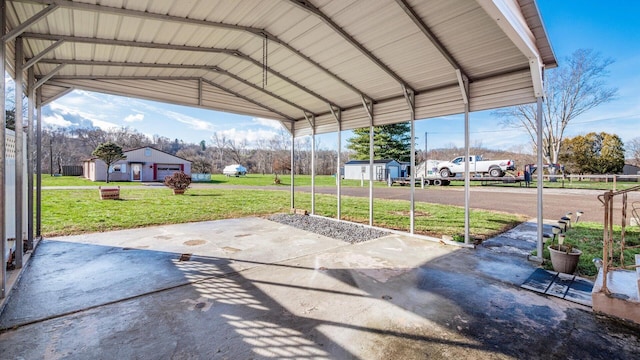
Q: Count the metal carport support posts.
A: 11